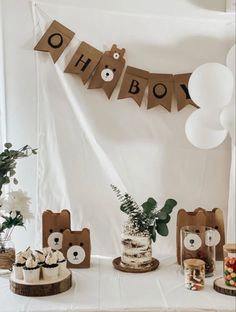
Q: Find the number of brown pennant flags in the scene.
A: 6